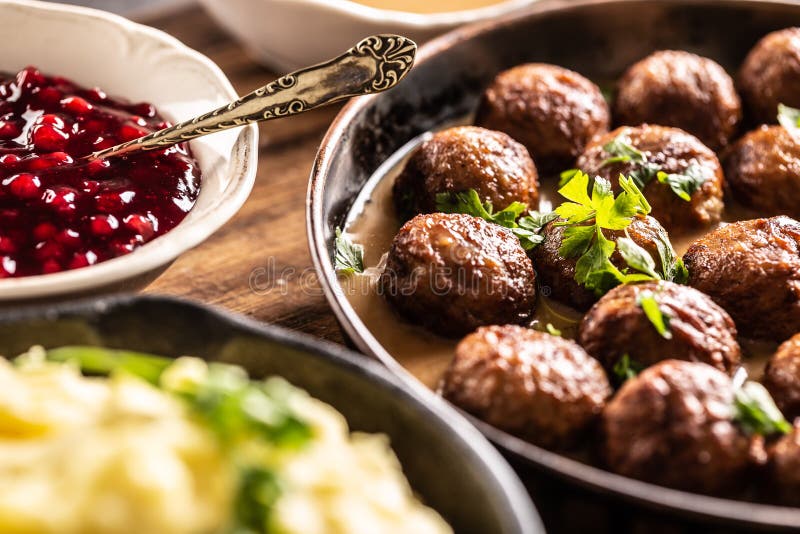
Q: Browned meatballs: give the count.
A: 14